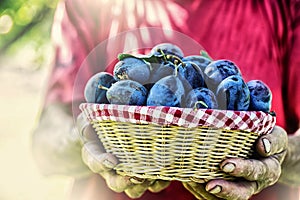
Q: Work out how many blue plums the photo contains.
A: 12